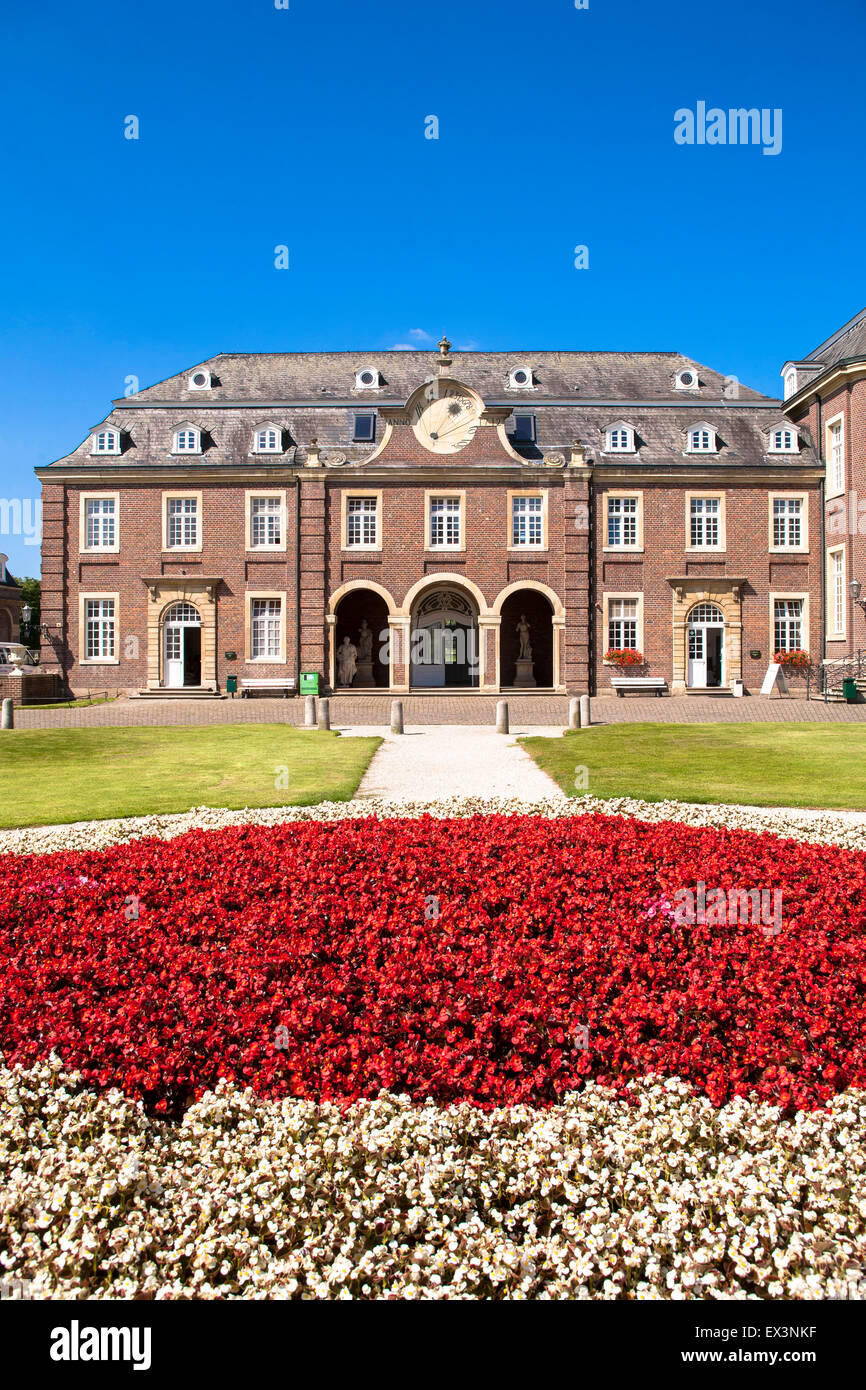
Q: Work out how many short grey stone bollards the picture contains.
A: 7